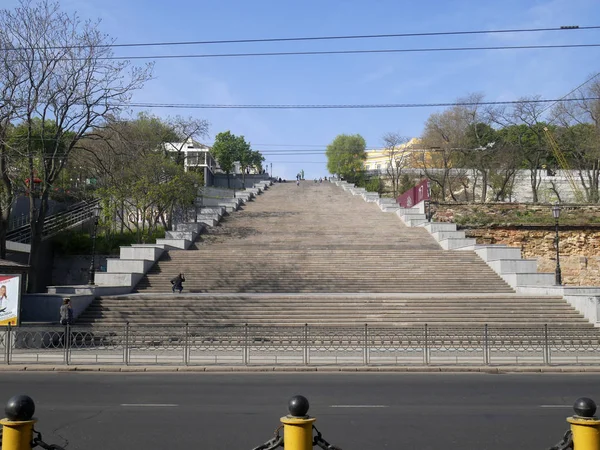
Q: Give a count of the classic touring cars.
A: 0